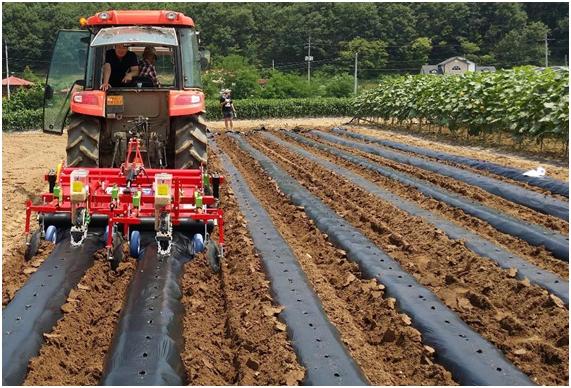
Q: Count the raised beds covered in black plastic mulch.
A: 8